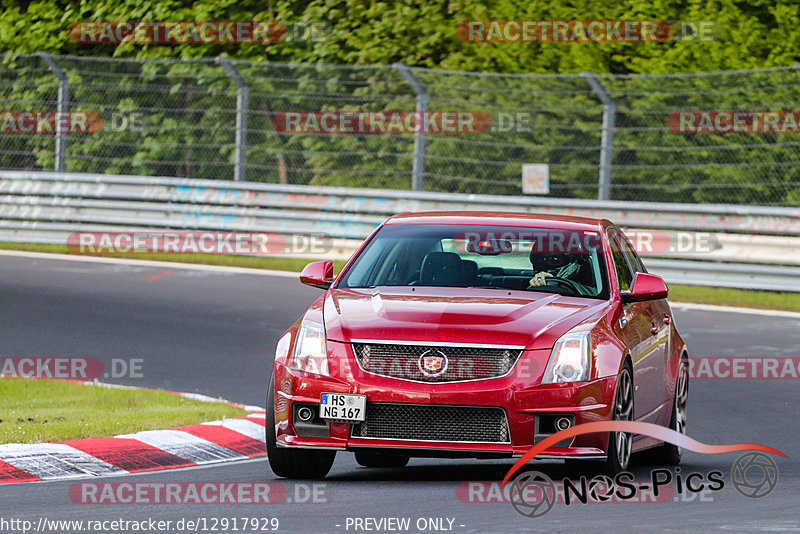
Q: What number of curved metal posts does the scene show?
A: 4